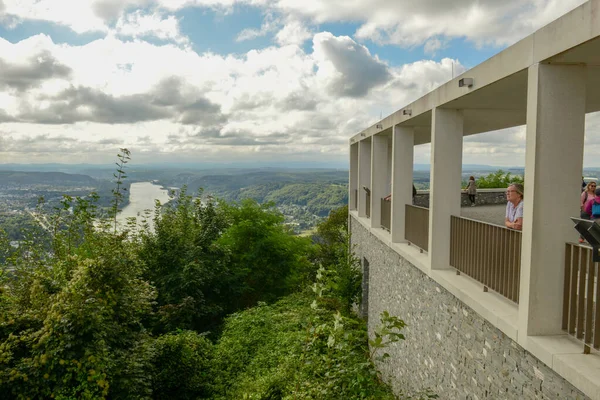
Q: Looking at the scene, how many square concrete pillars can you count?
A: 6